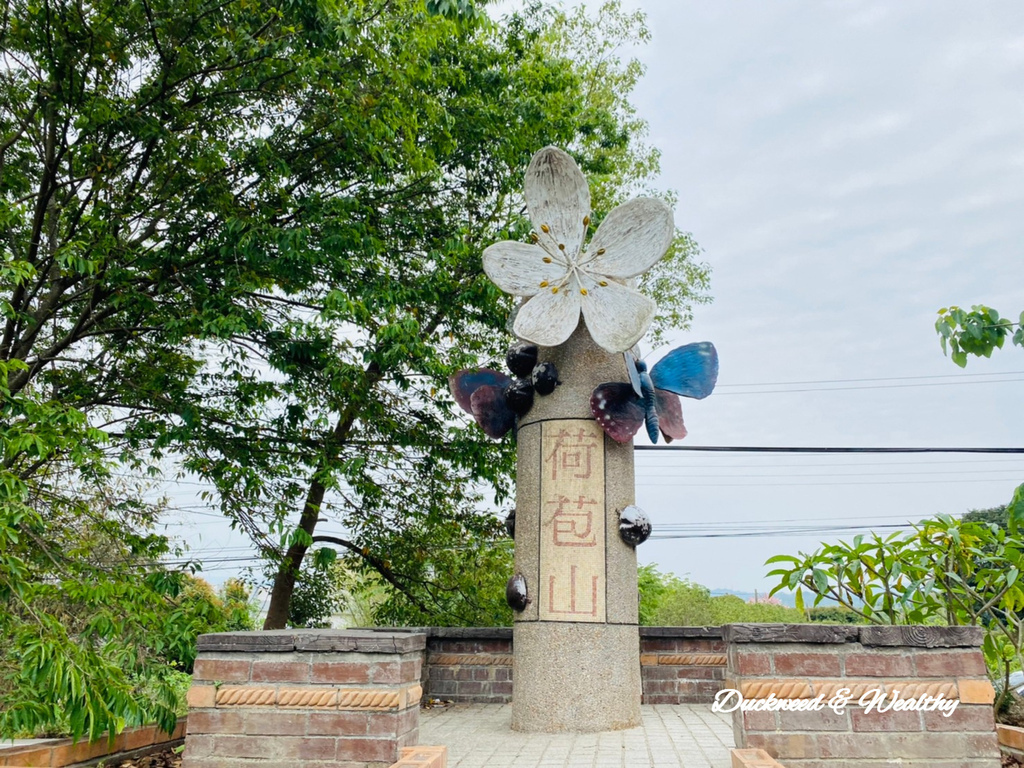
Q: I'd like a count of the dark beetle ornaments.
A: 6